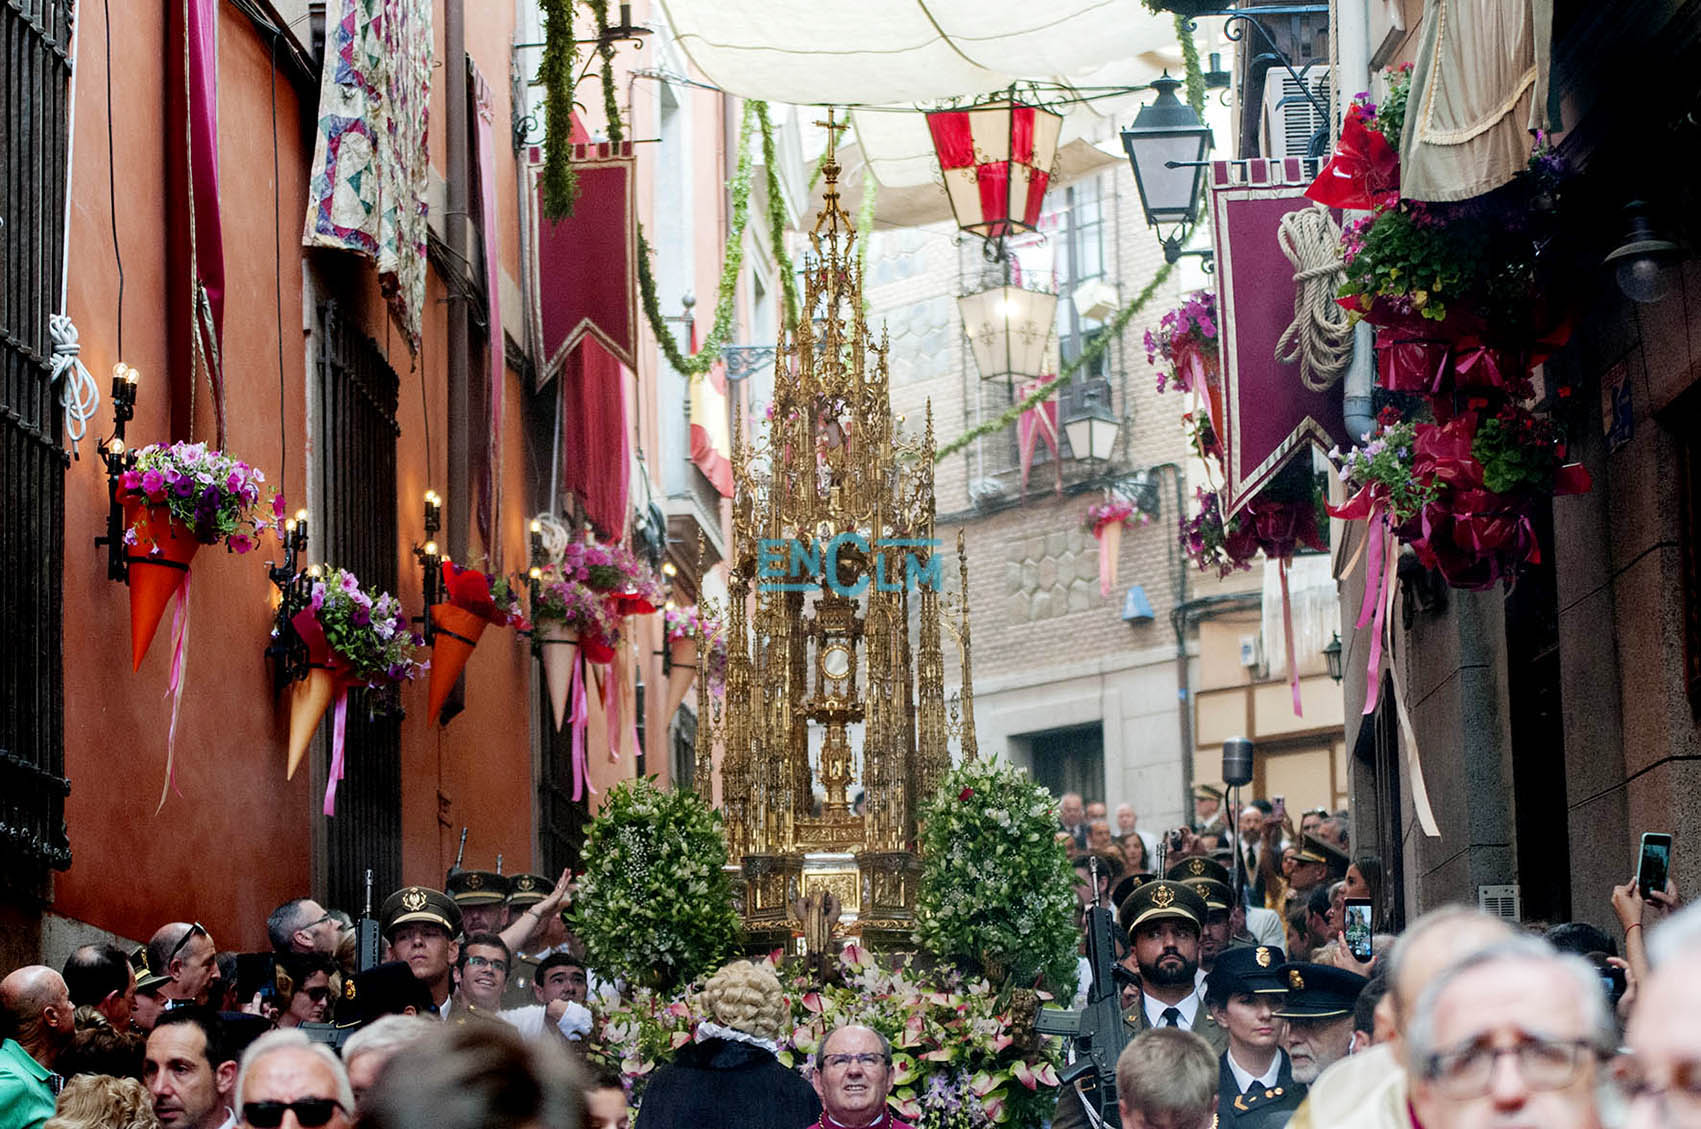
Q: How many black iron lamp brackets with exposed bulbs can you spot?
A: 5